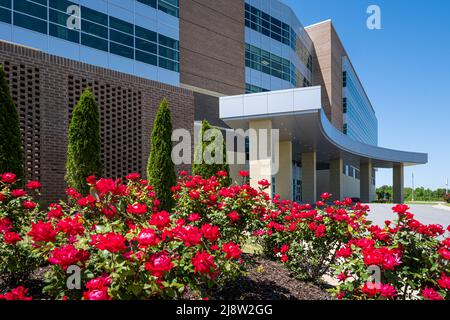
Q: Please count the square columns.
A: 6